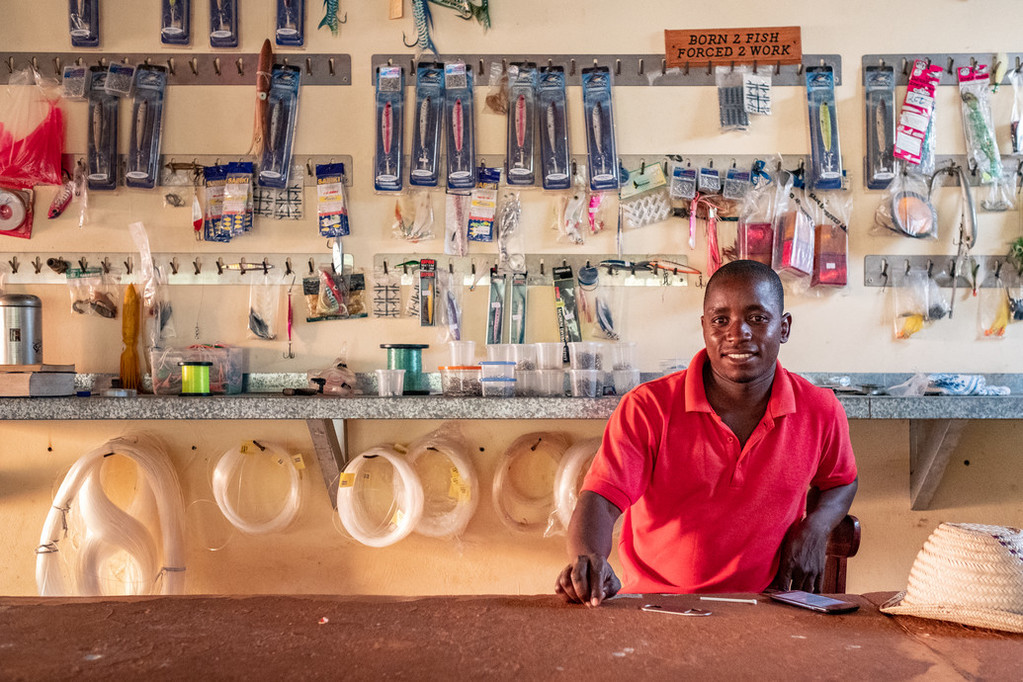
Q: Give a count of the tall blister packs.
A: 15